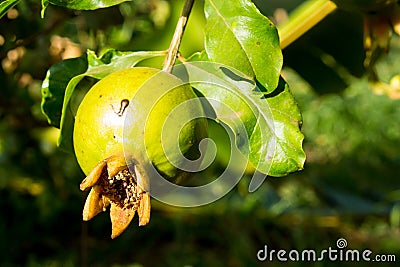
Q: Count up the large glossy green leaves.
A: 3